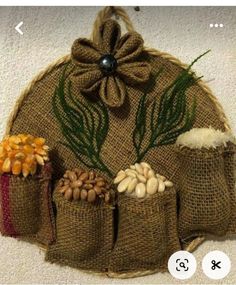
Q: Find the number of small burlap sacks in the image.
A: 4